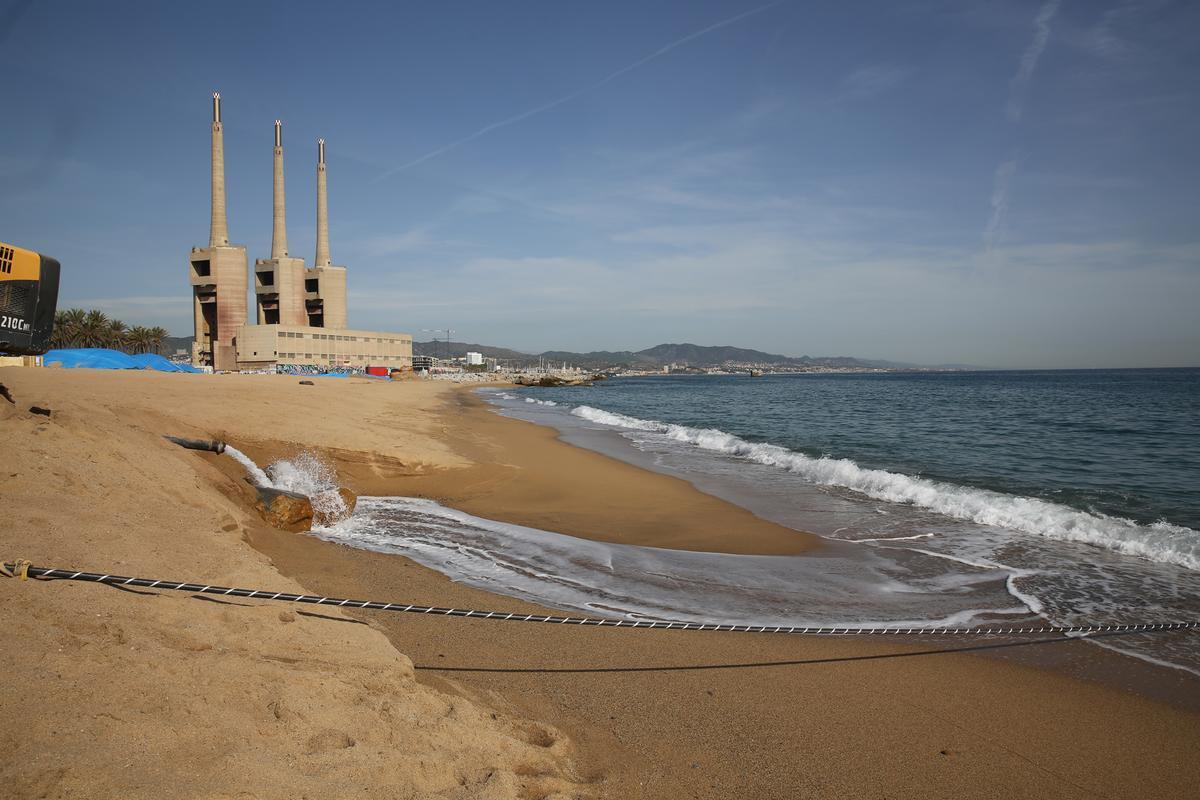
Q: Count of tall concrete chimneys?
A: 3